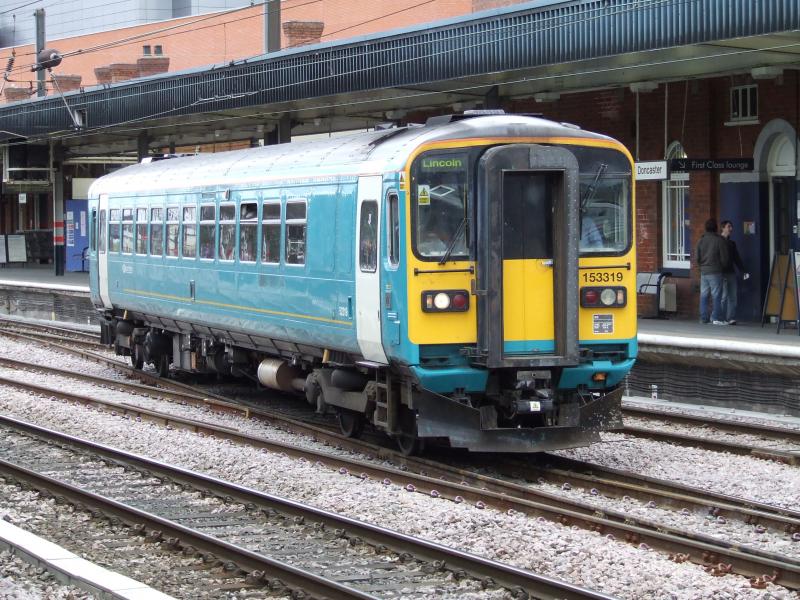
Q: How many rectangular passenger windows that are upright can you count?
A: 11